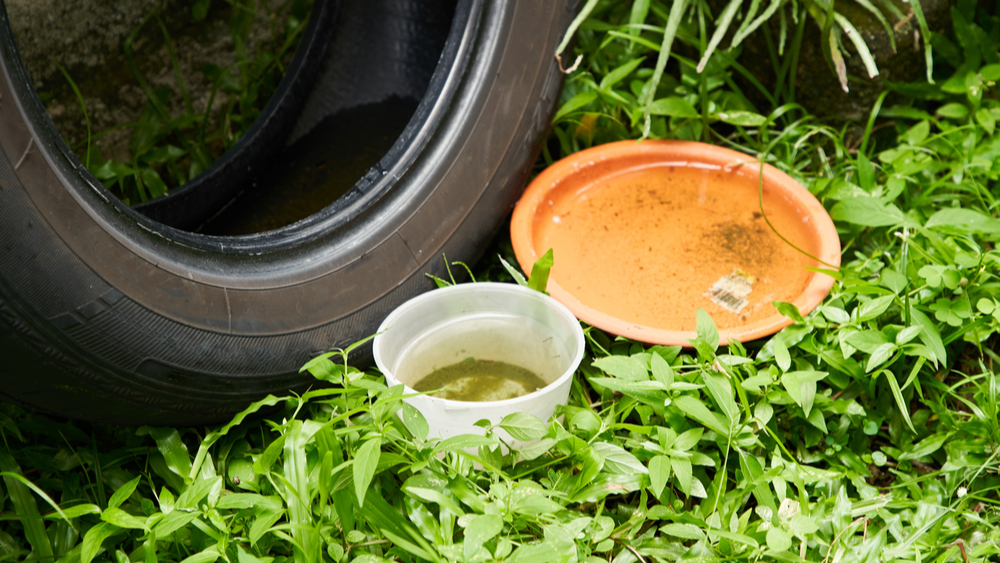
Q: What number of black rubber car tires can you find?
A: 1